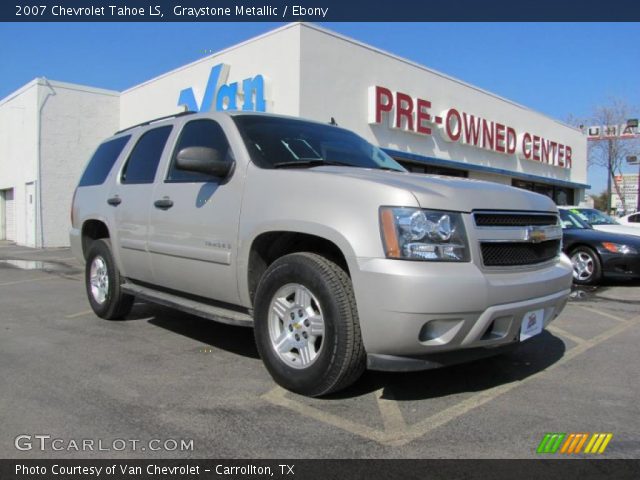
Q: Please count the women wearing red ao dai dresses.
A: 0